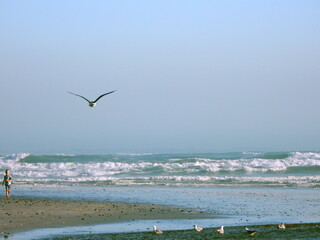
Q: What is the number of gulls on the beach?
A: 5